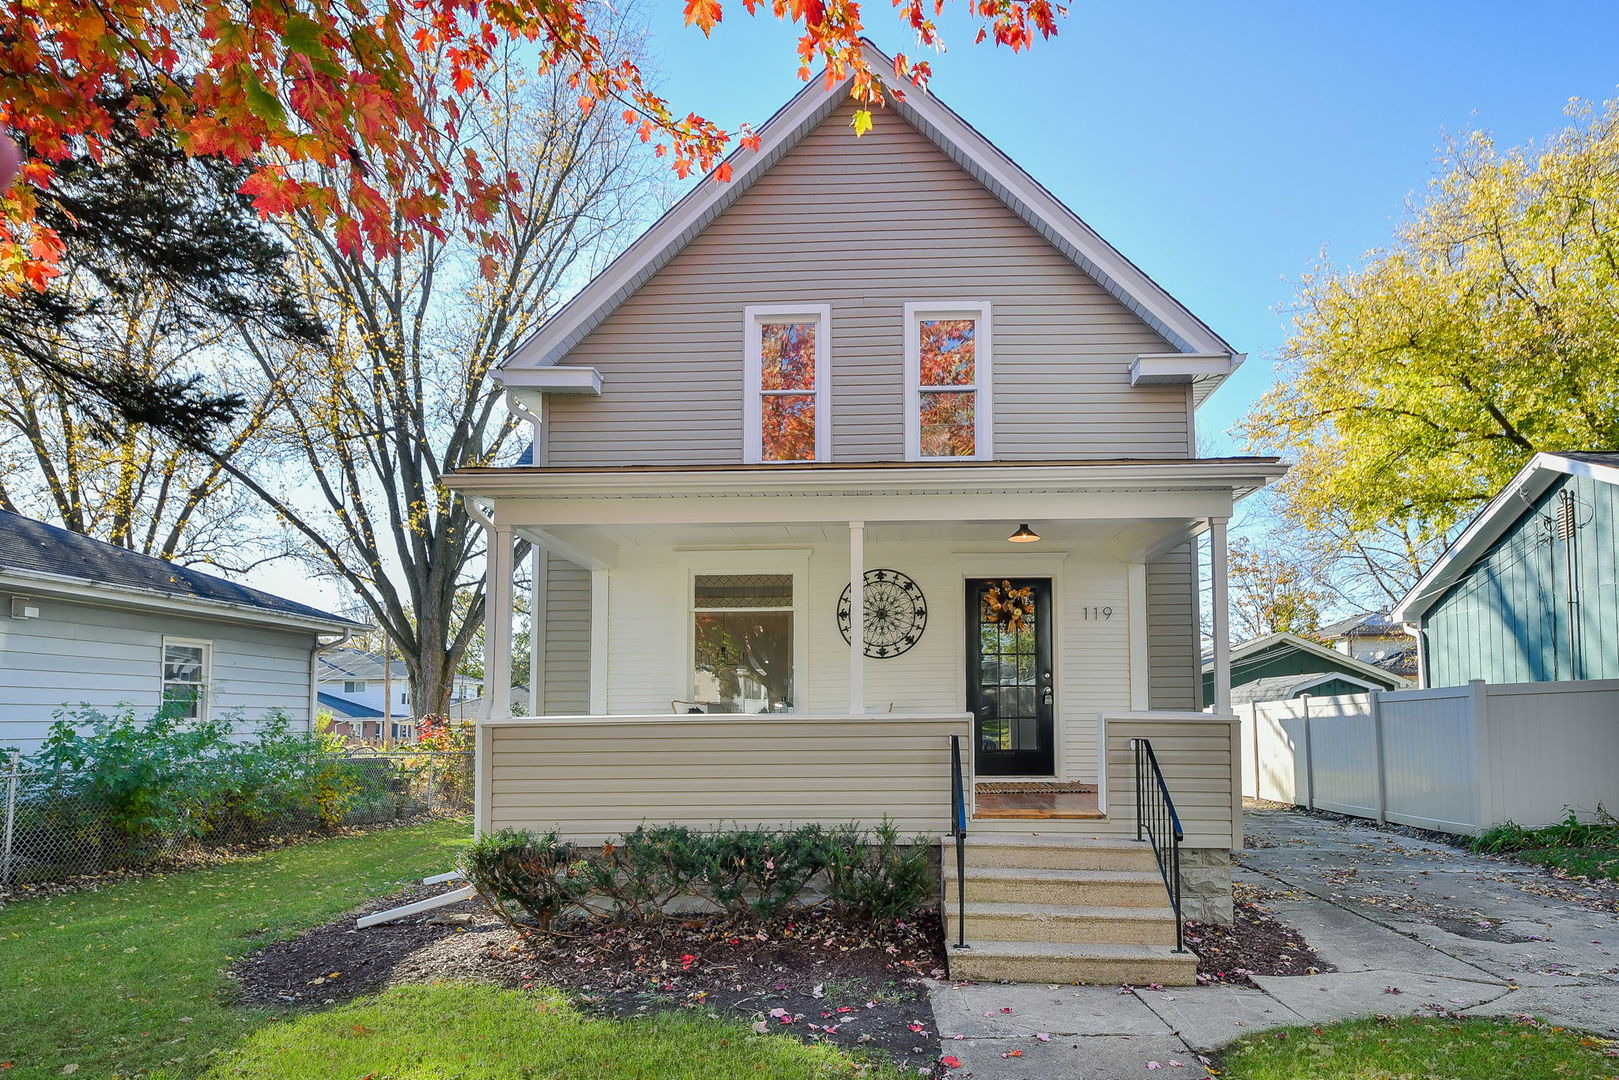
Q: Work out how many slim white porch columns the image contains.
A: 3